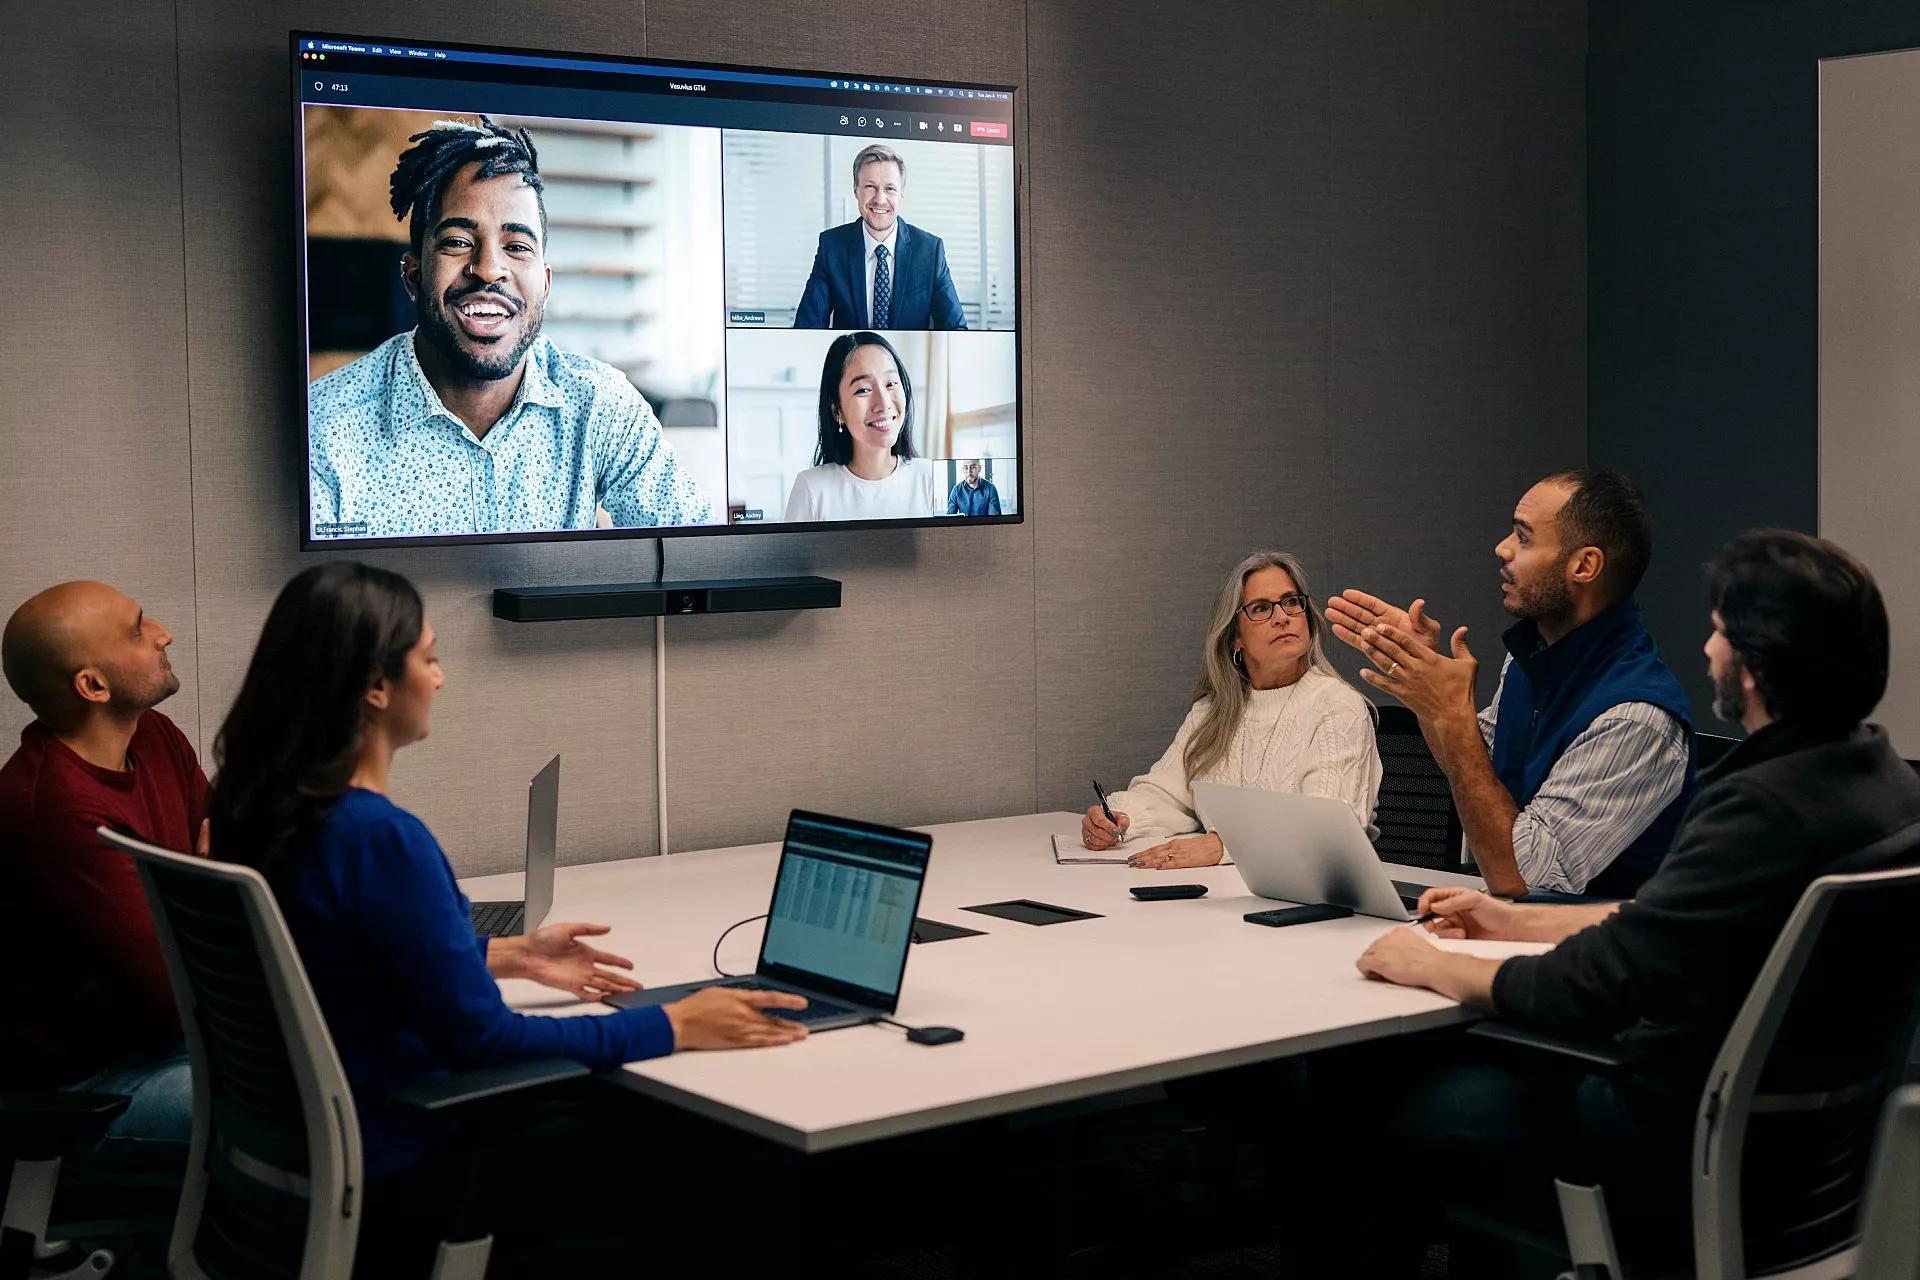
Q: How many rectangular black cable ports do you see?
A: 2